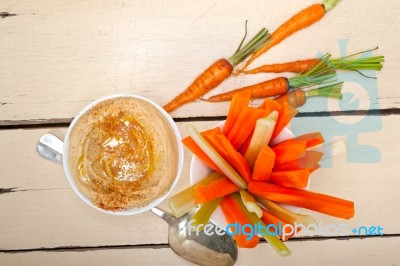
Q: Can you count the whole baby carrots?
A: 5